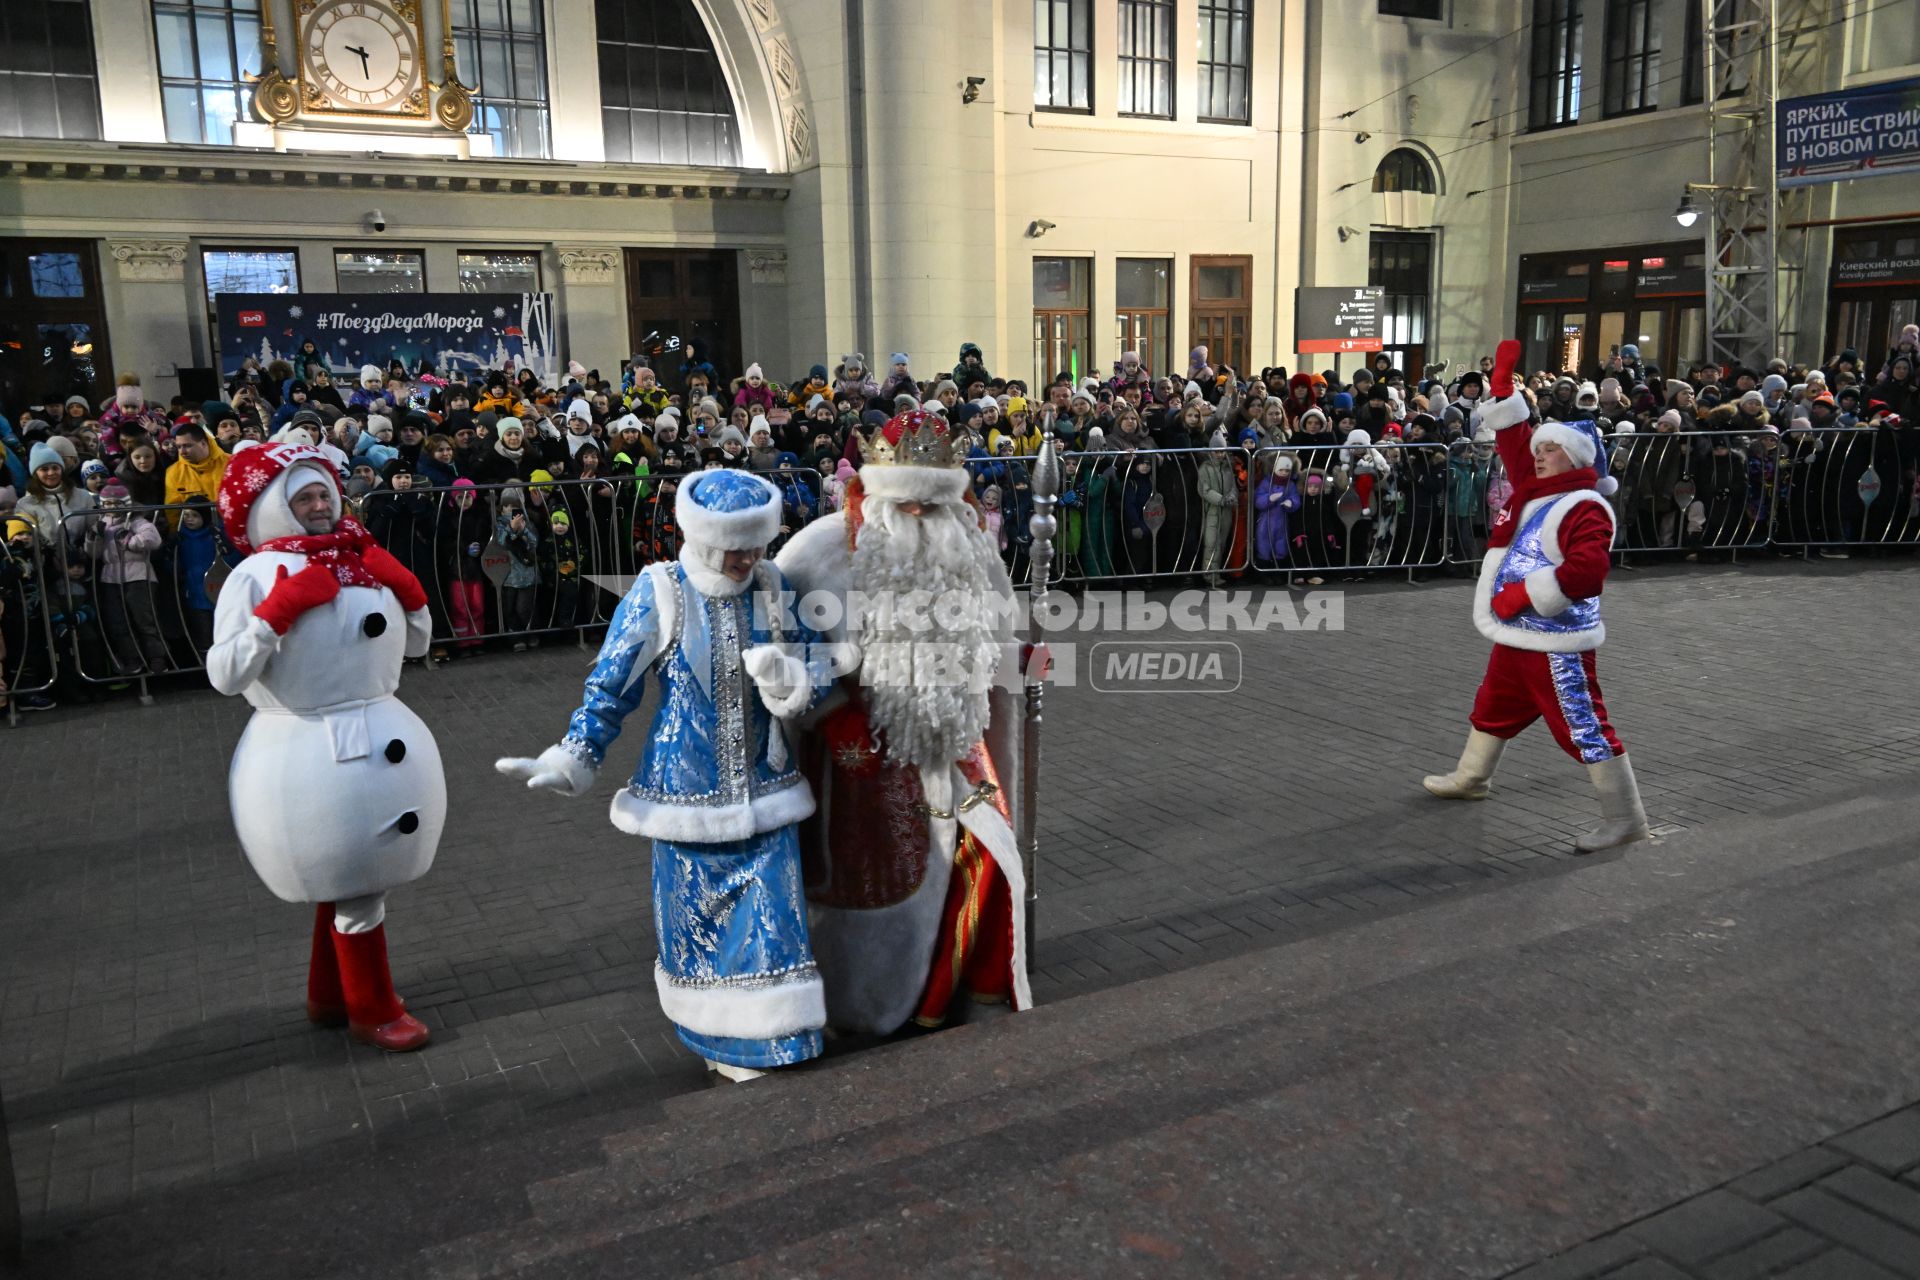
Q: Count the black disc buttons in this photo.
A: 3